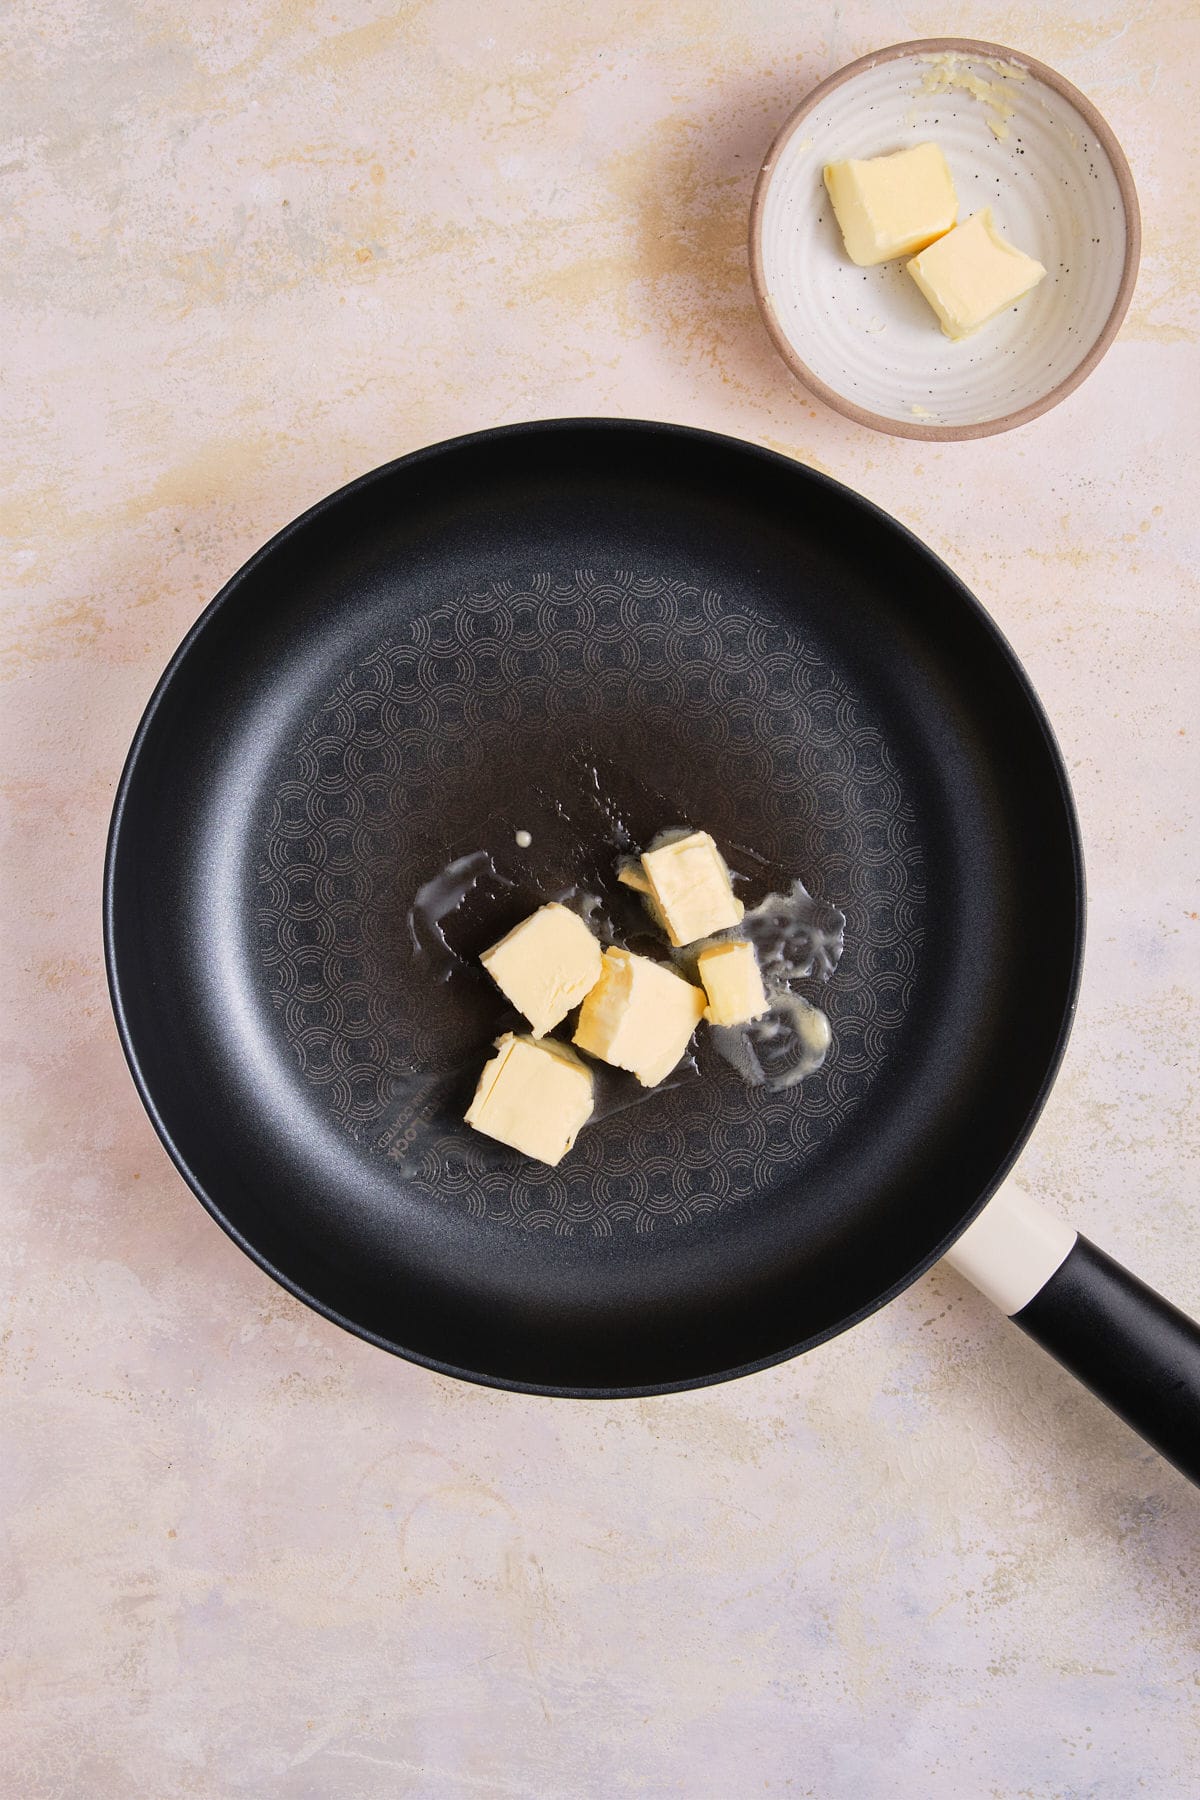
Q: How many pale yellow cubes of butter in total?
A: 7